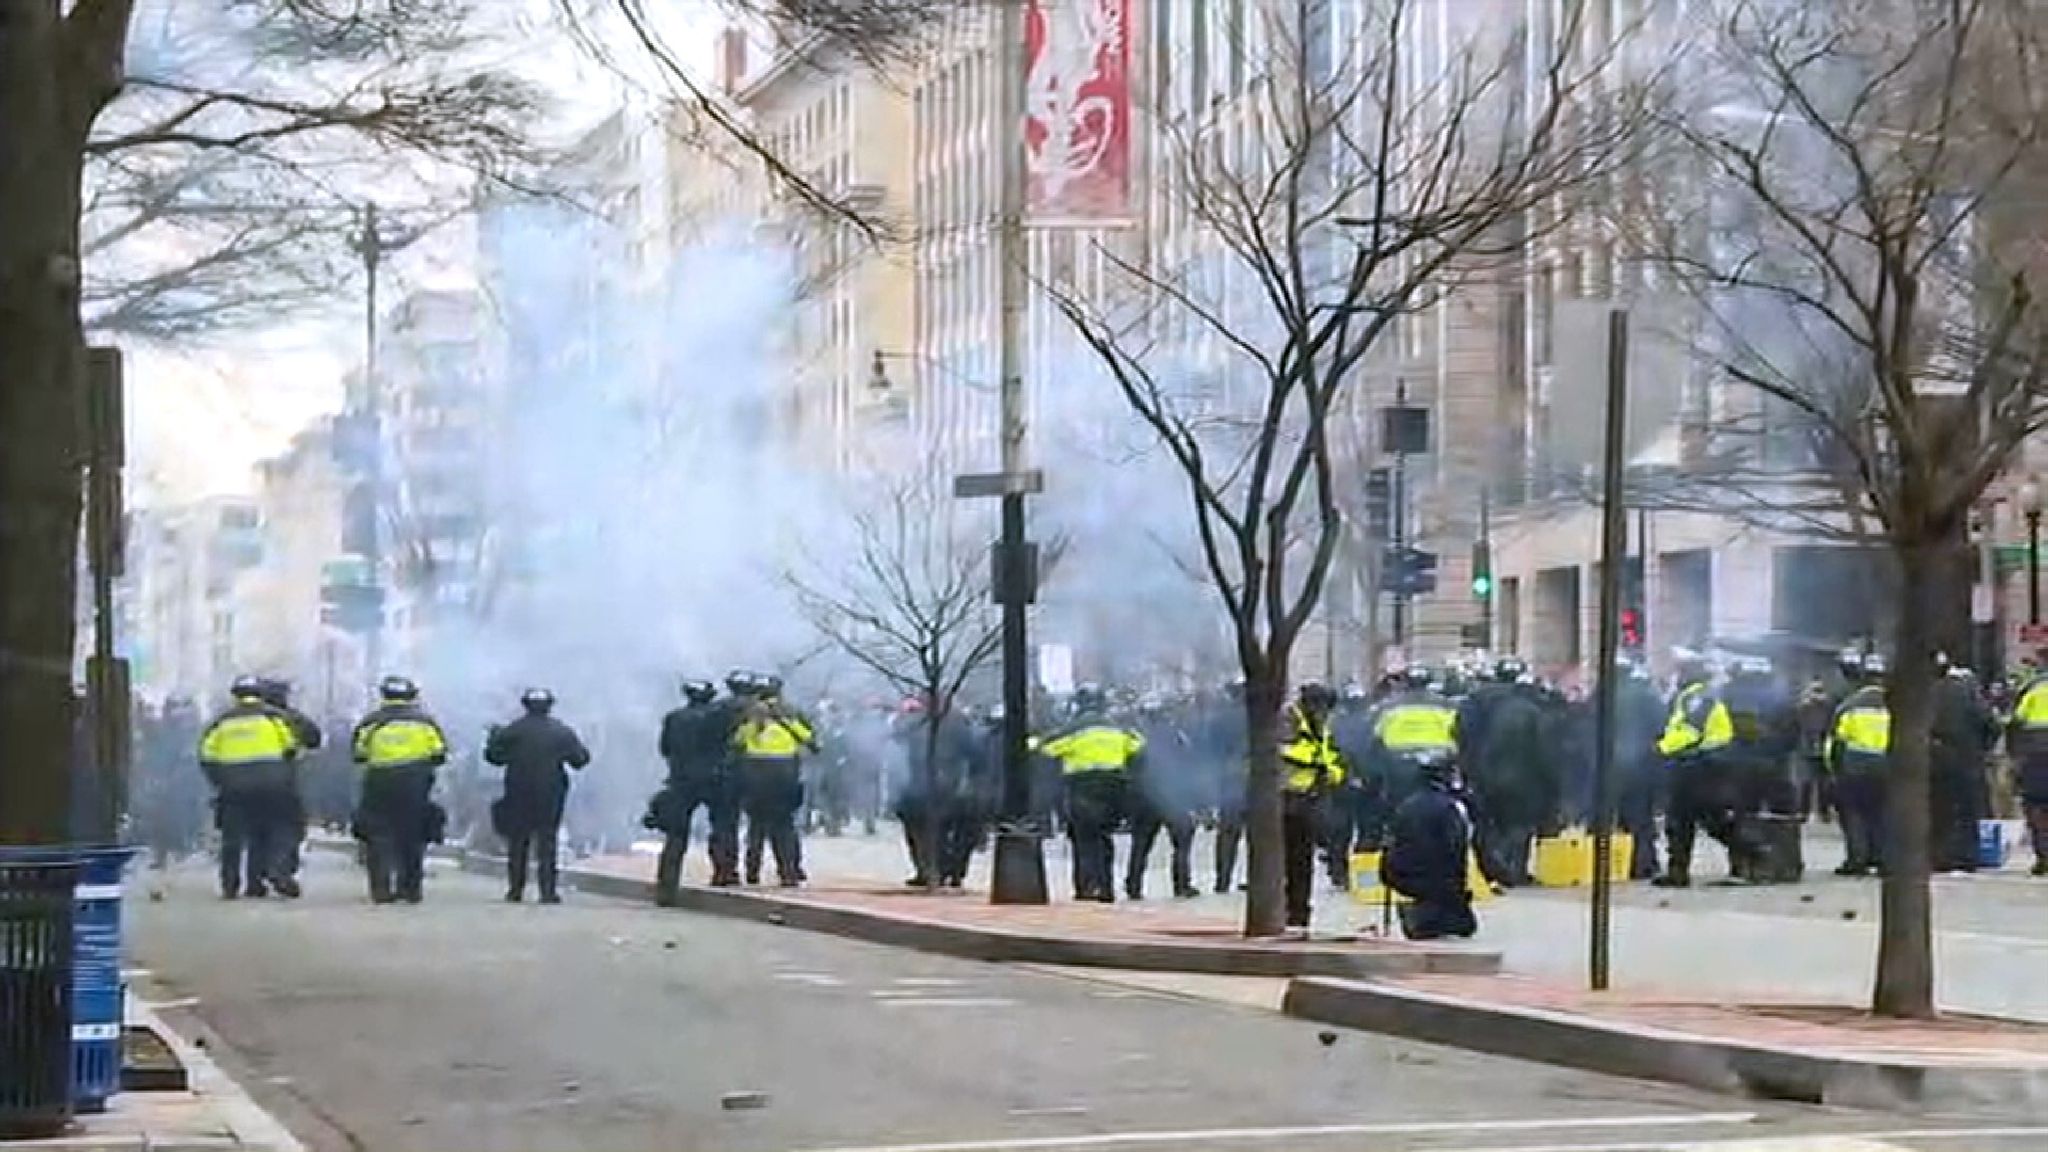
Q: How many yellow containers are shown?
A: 2